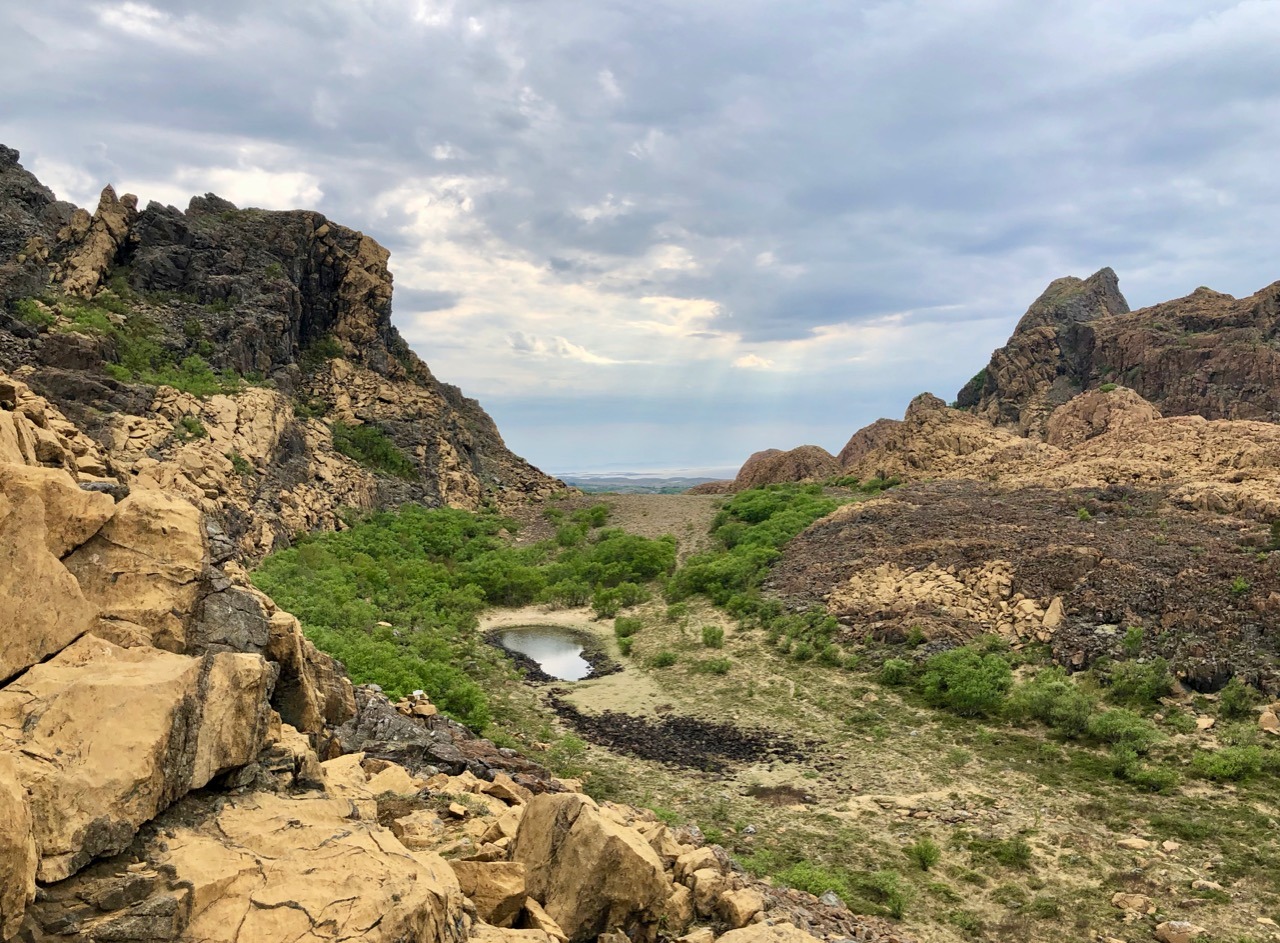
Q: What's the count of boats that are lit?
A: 0